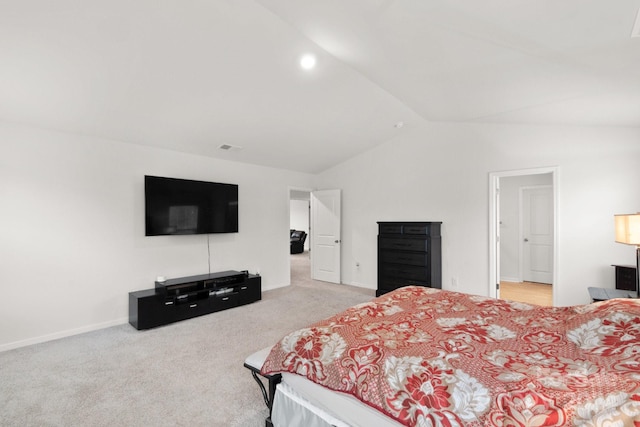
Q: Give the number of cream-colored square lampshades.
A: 1